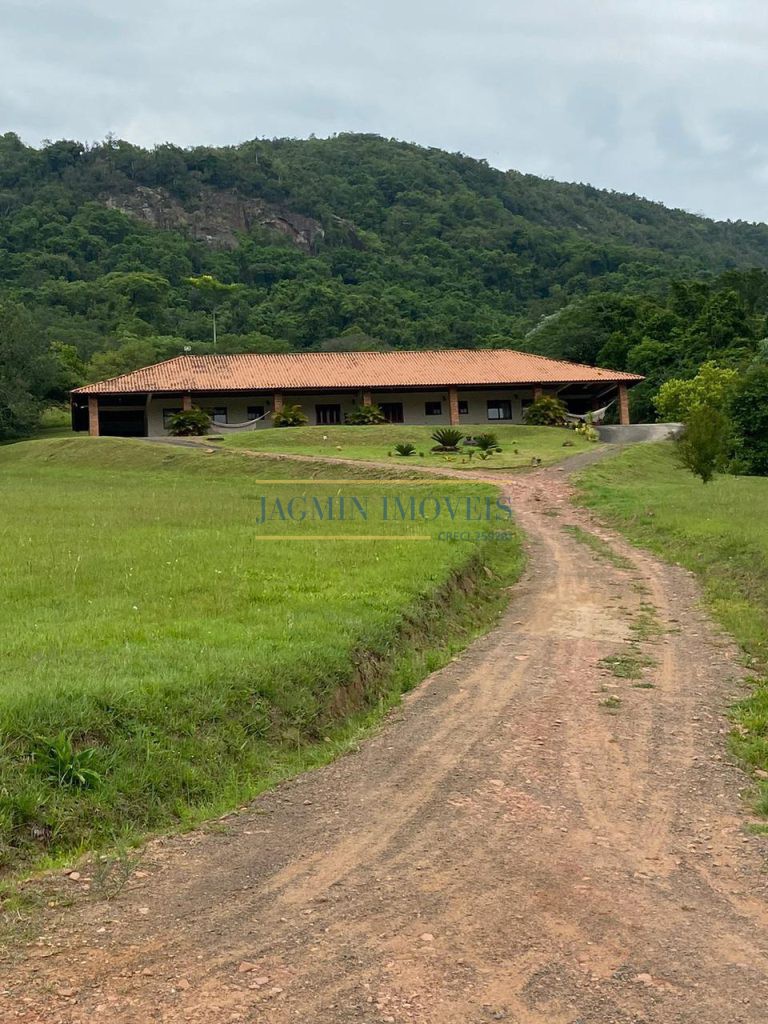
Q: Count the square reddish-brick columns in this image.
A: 7